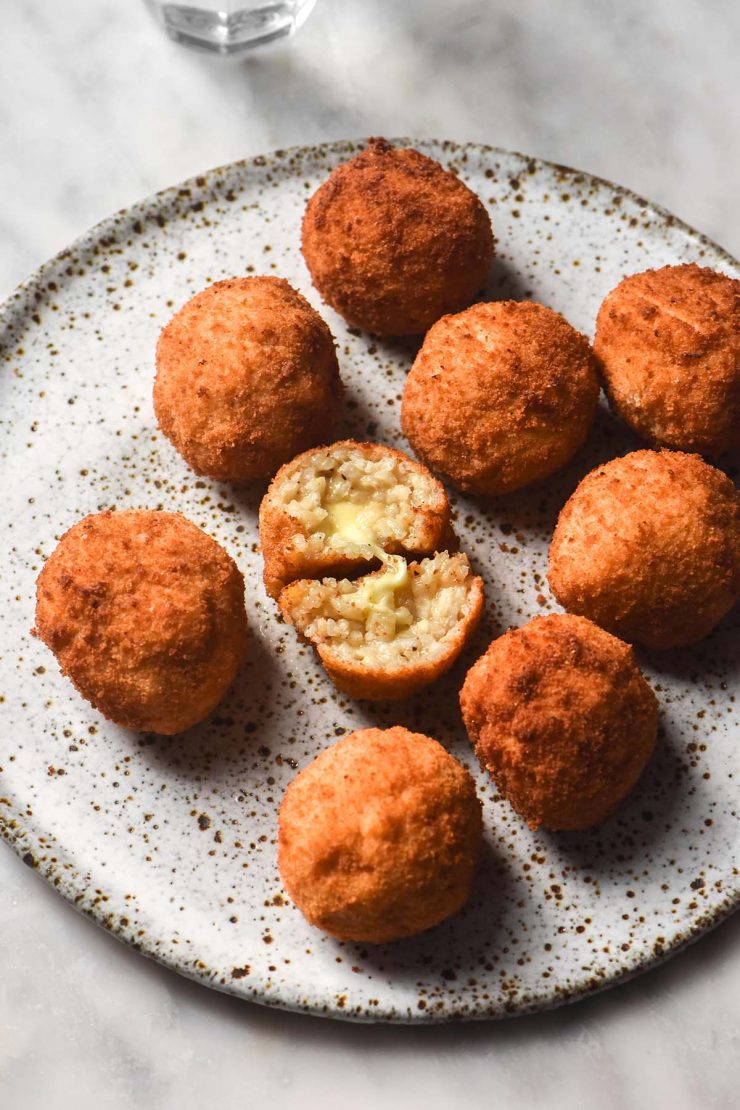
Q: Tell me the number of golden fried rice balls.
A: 9